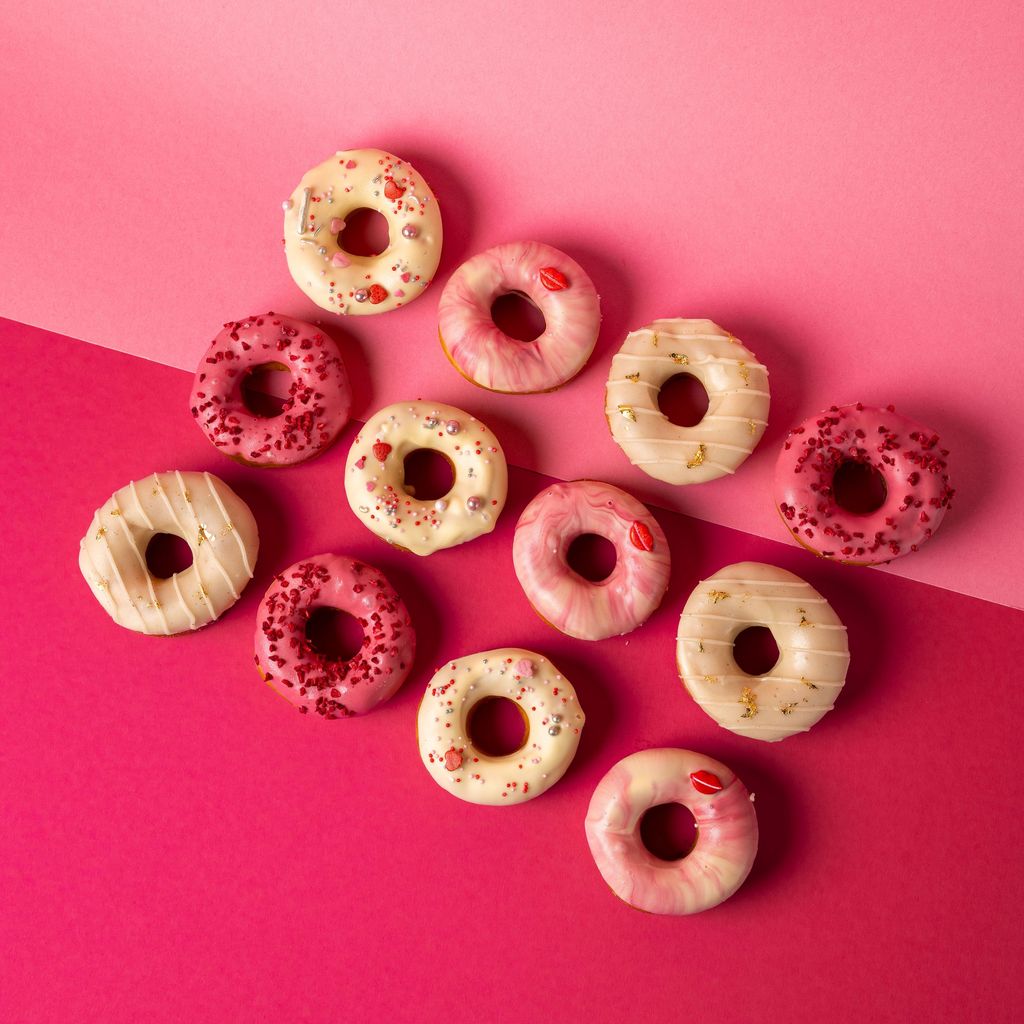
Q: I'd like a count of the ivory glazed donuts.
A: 6